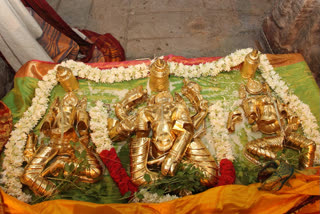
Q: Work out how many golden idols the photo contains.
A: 3